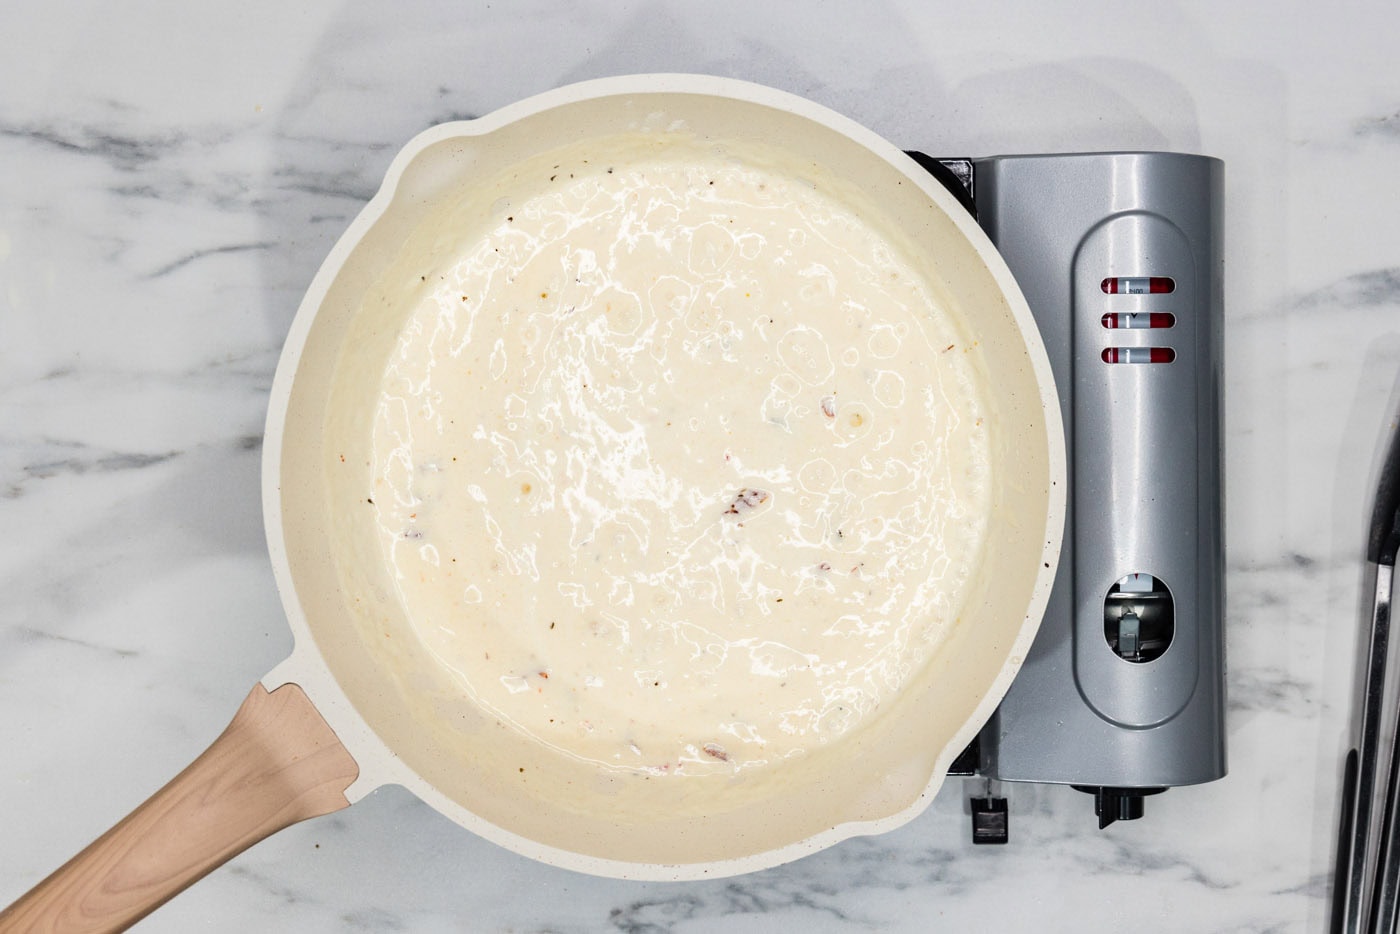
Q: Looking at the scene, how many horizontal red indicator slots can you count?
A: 3